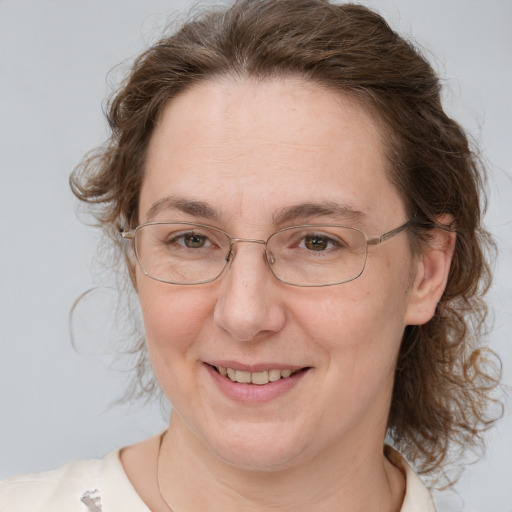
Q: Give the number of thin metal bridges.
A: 1